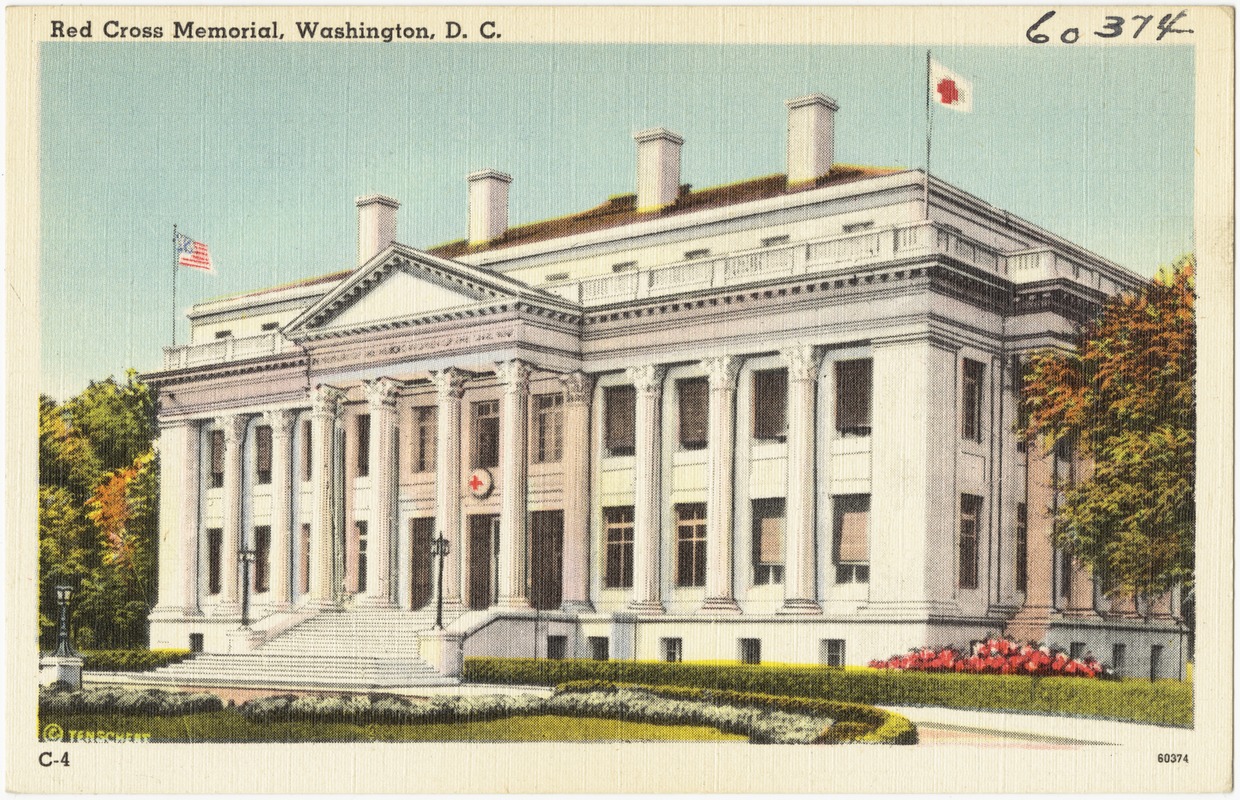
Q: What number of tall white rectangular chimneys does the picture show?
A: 4